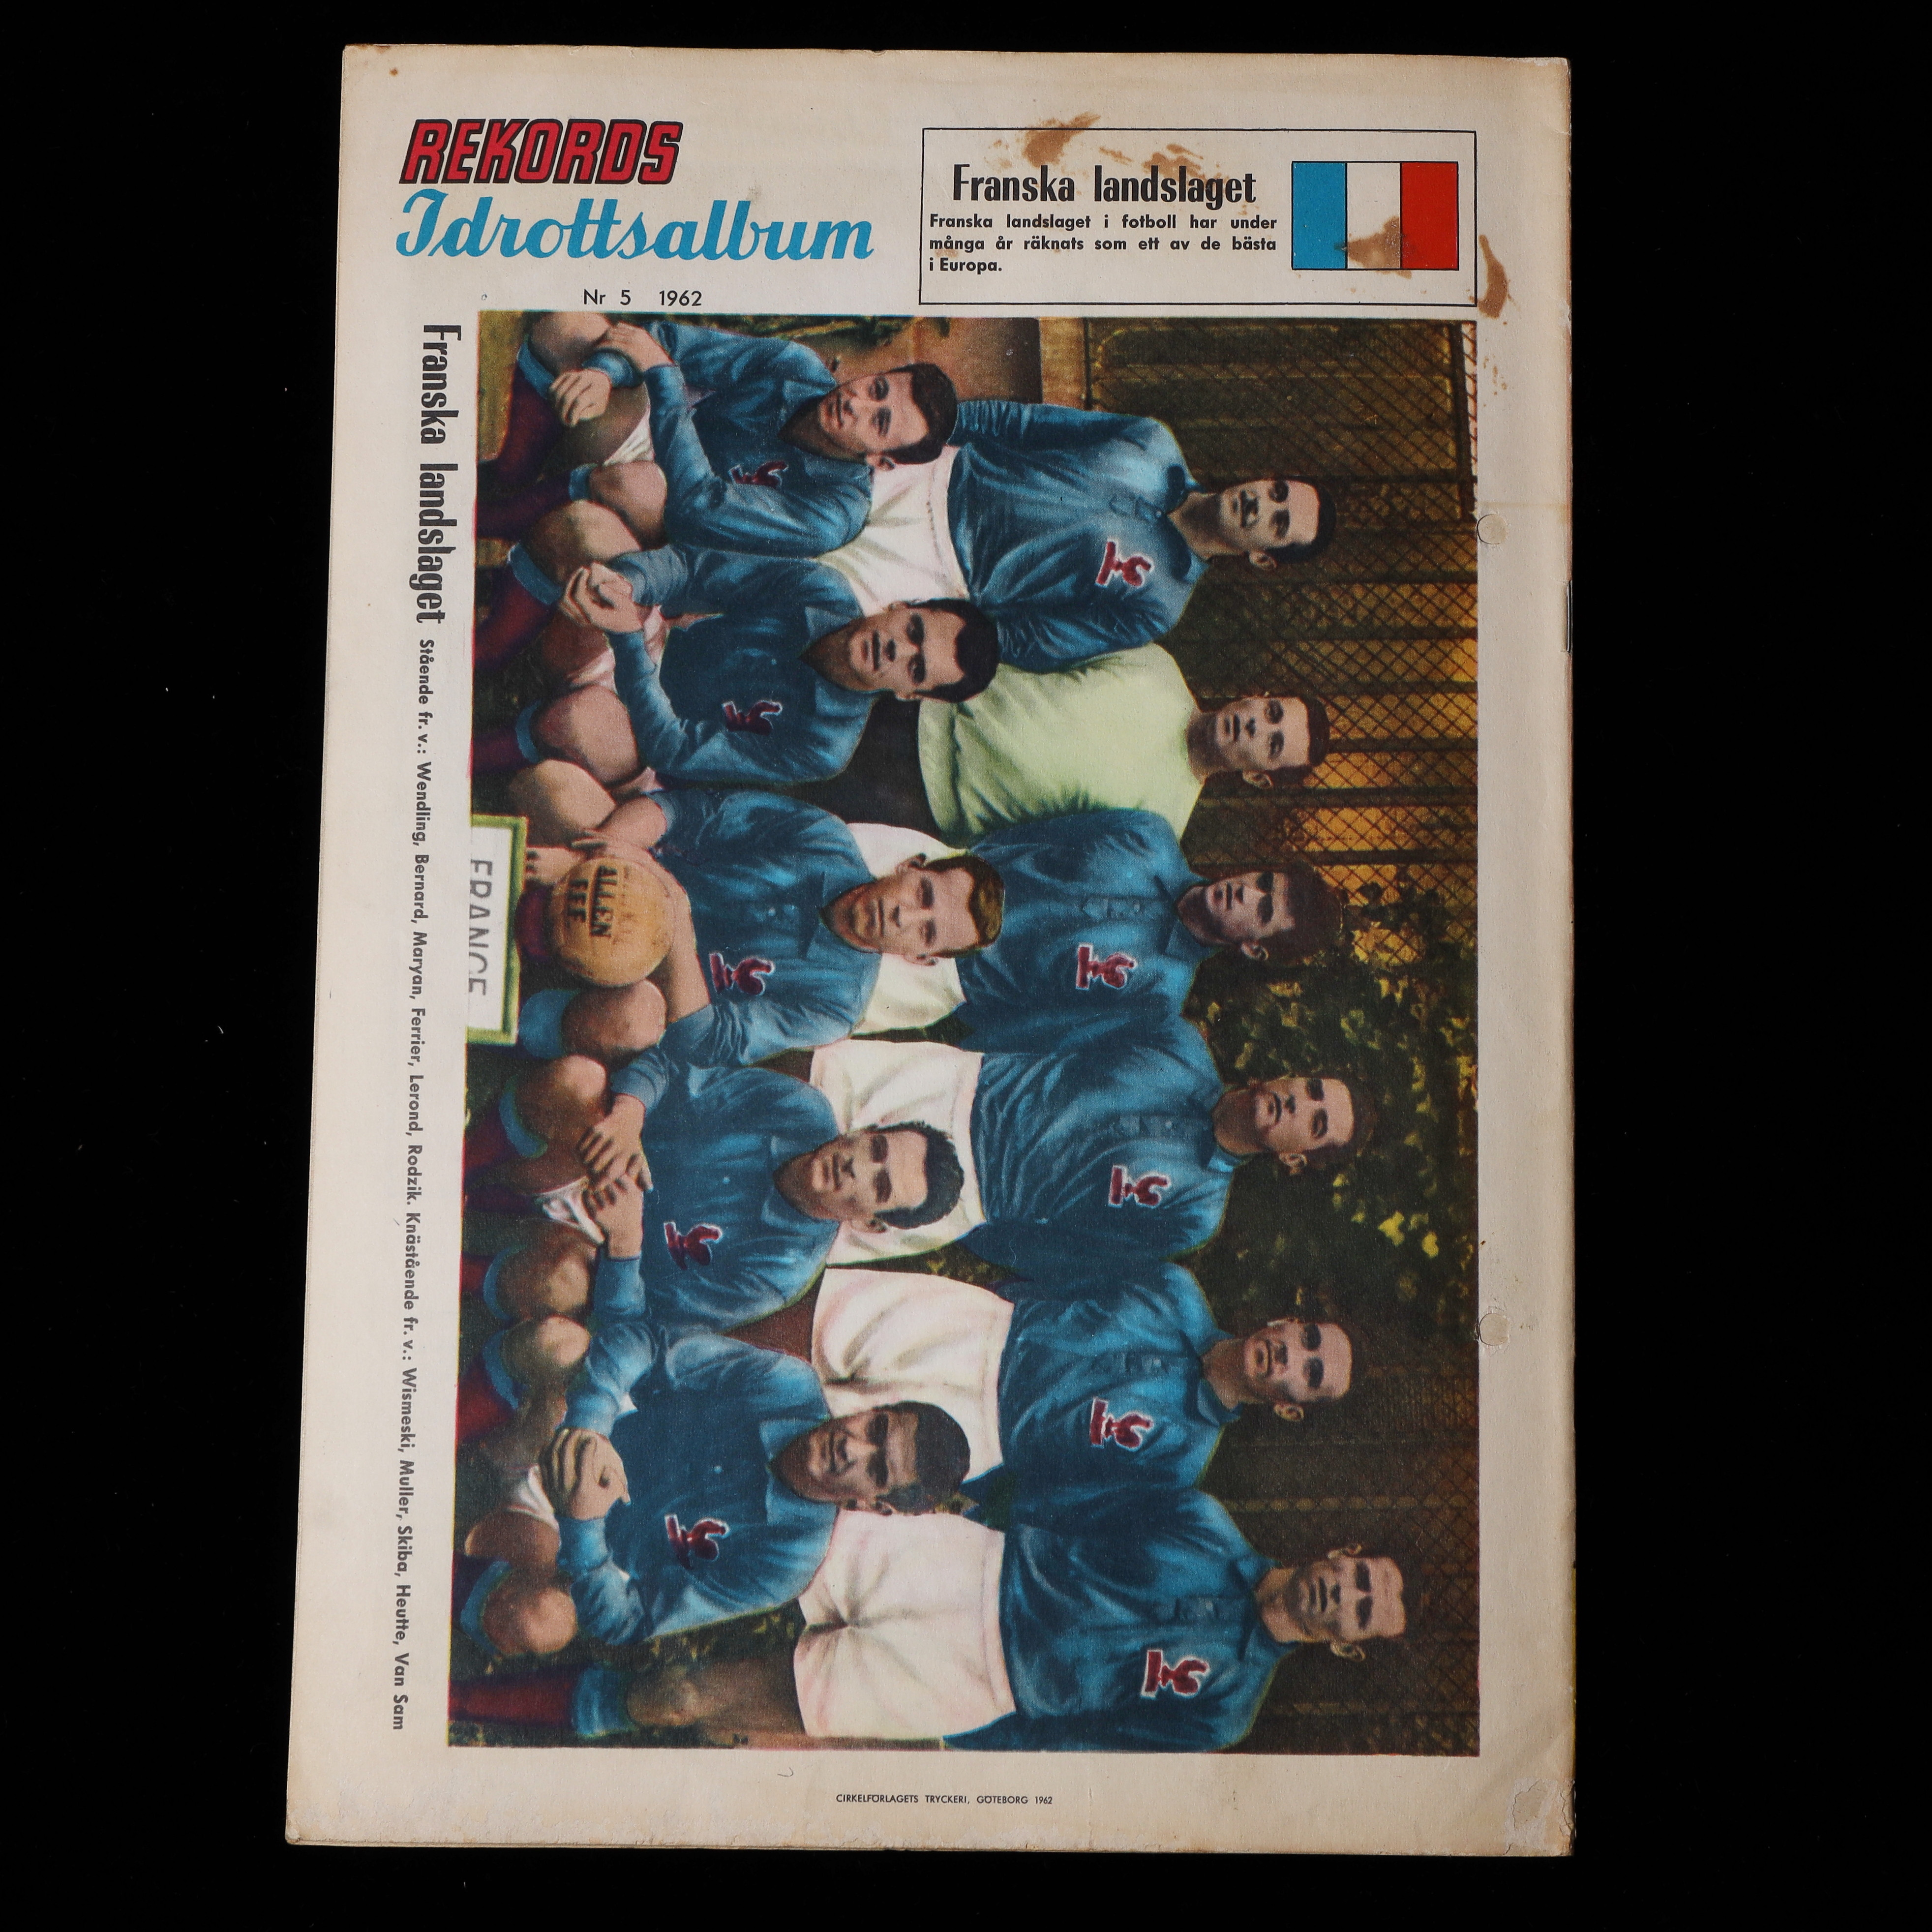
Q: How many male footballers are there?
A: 11